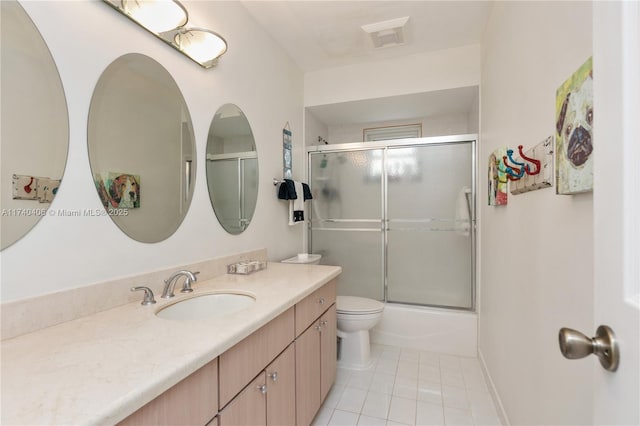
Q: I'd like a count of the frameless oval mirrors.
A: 3